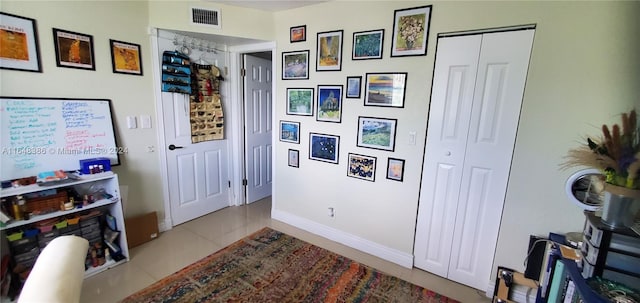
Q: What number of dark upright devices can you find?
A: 1